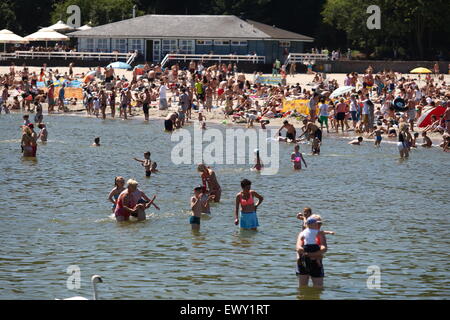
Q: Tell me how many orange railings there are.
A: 0